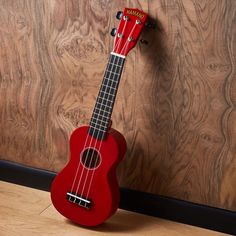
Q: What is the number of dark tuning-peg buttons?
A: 4